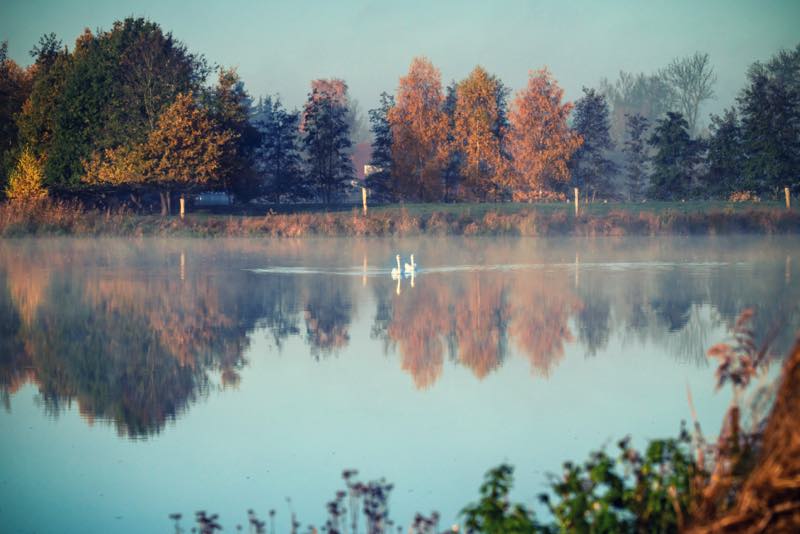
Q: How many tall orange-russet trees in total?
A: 3